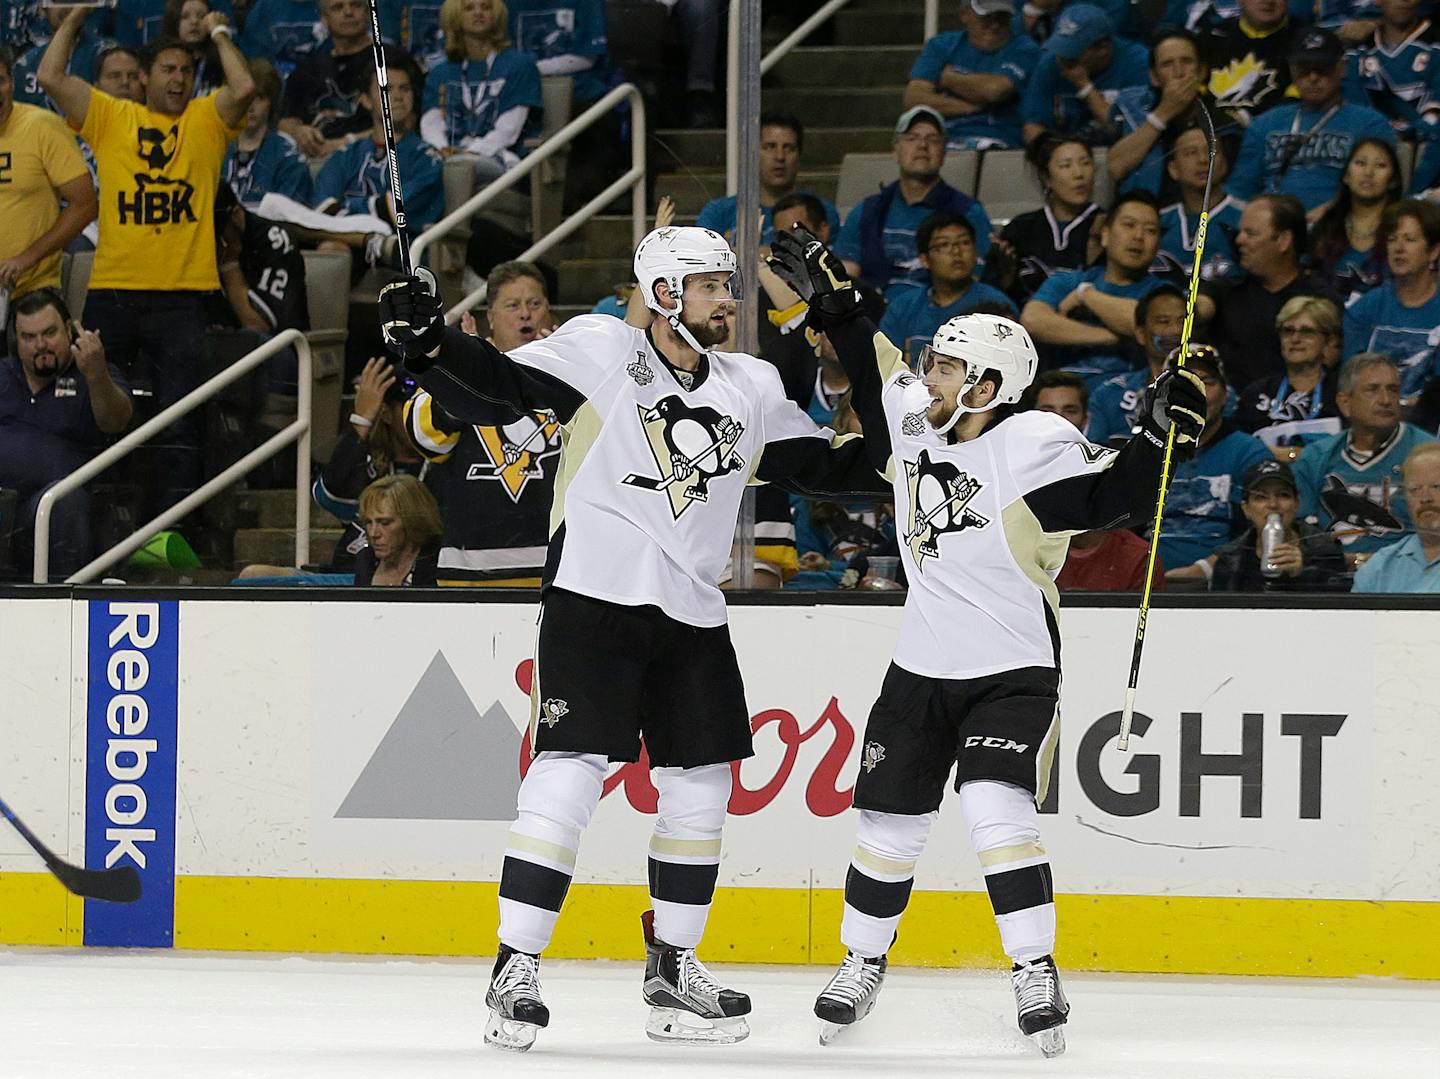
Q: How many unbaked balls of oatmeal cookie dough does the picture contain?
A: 0